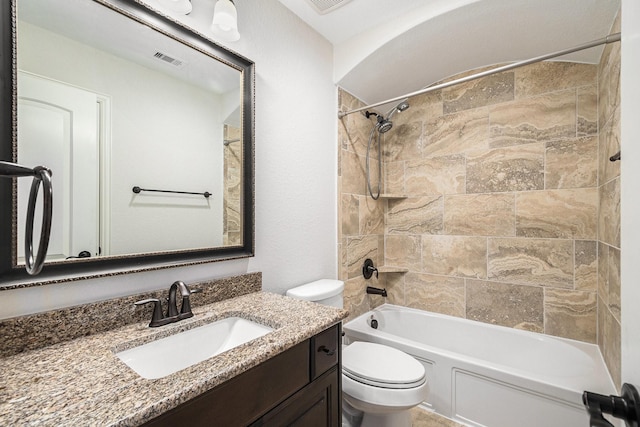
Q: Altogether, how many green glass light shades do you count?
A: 0